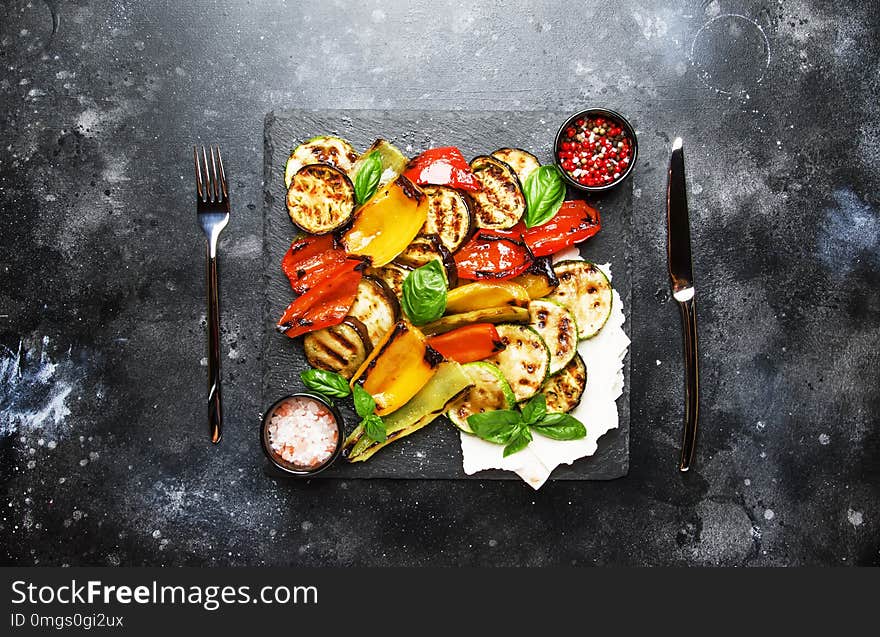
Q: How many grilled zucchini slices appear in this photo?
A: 5